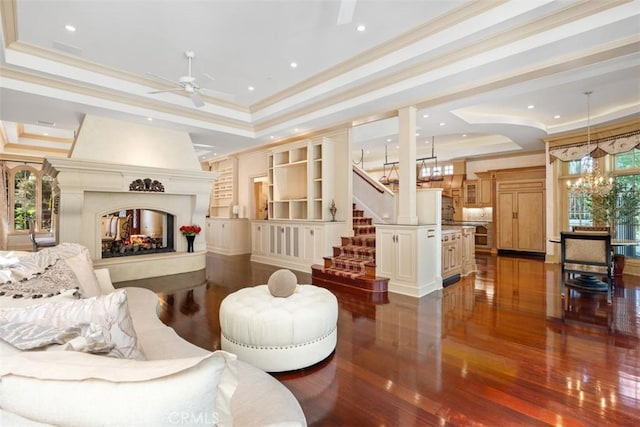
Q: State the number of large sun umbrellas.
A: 0